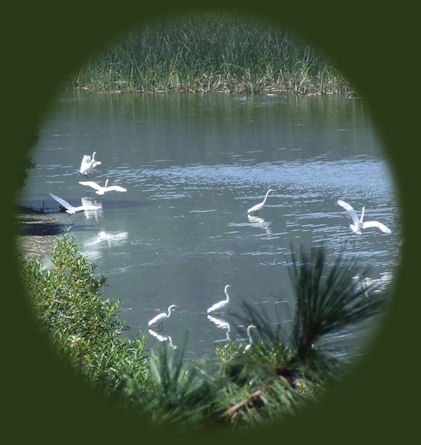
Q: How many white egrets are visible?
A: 8